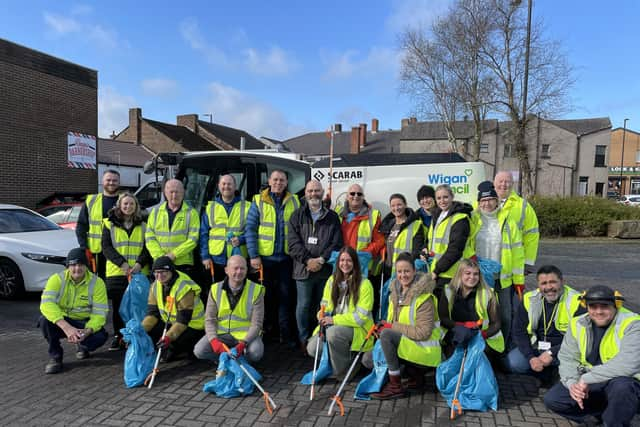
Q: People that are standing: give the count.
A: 12